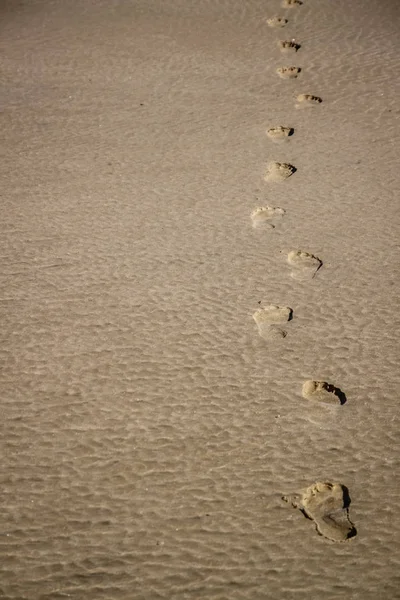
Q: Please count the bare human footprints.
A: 12